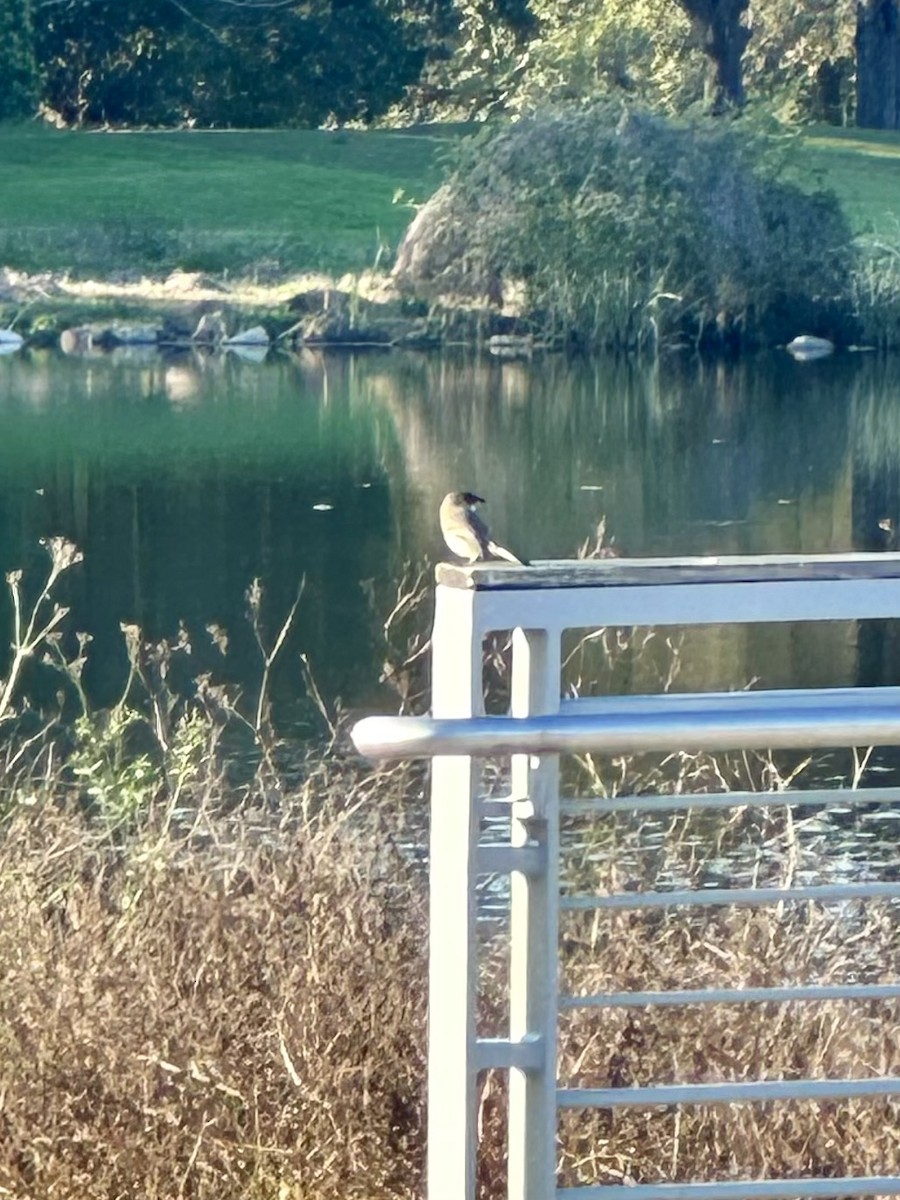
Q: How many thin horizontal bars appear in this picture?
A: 5